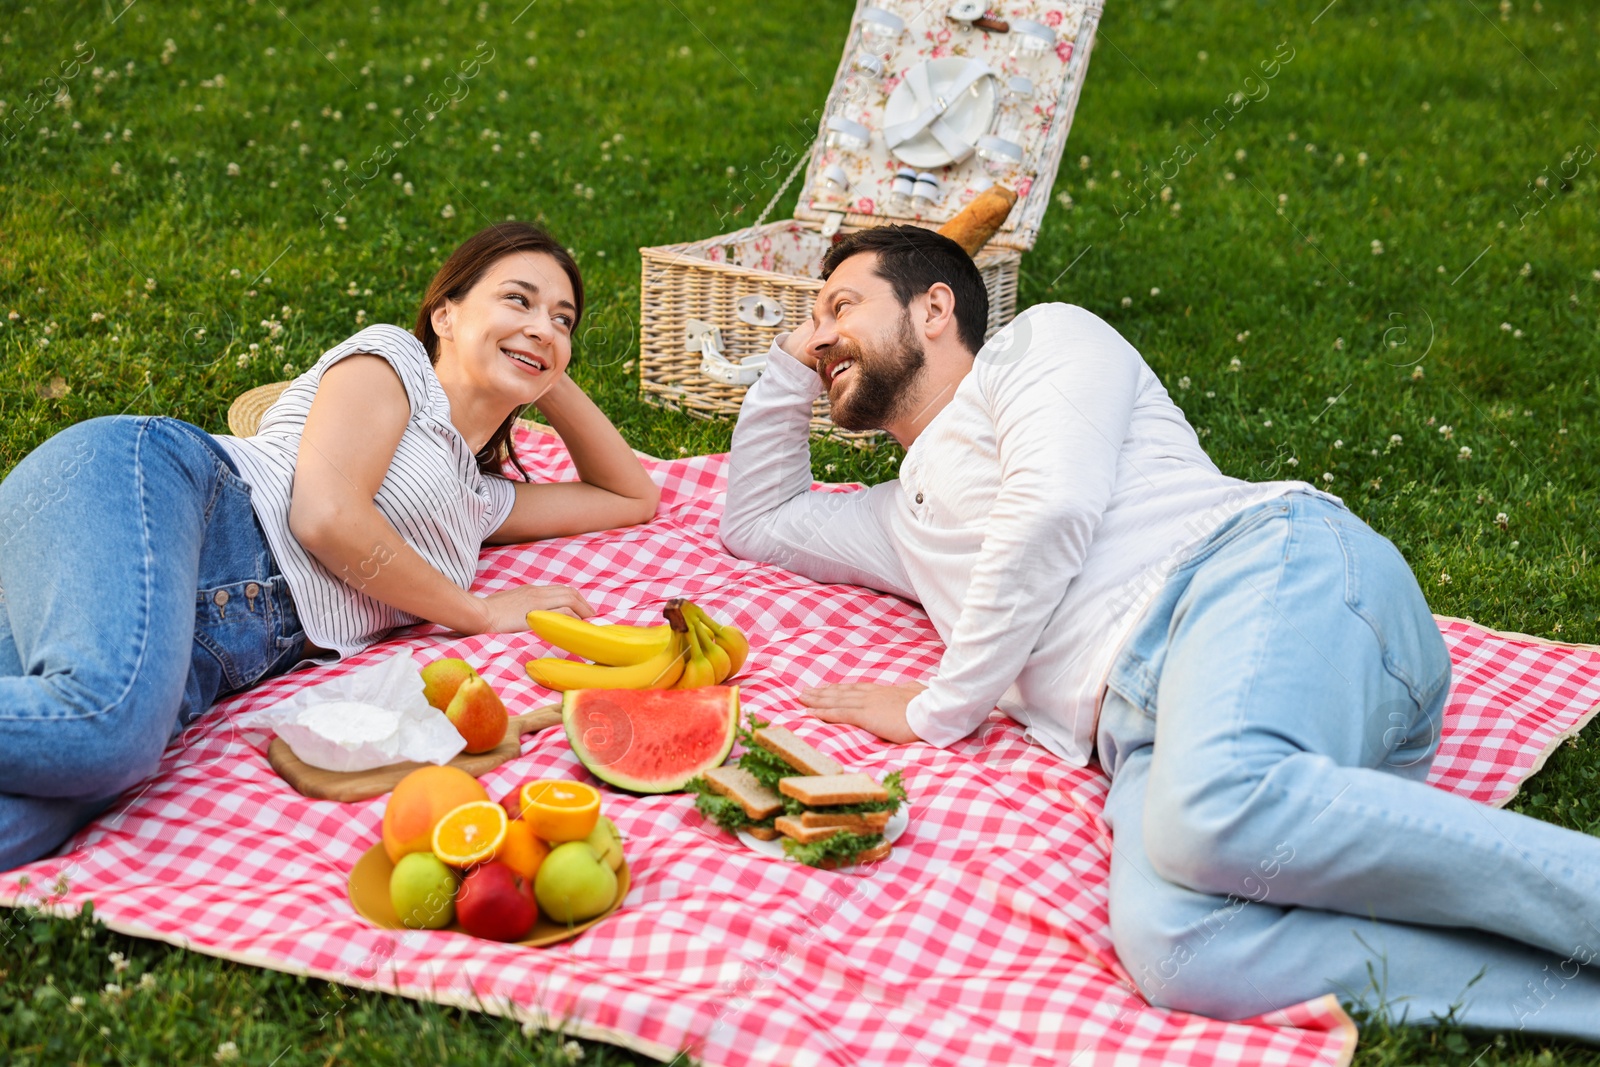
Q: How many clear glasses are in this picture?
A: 4